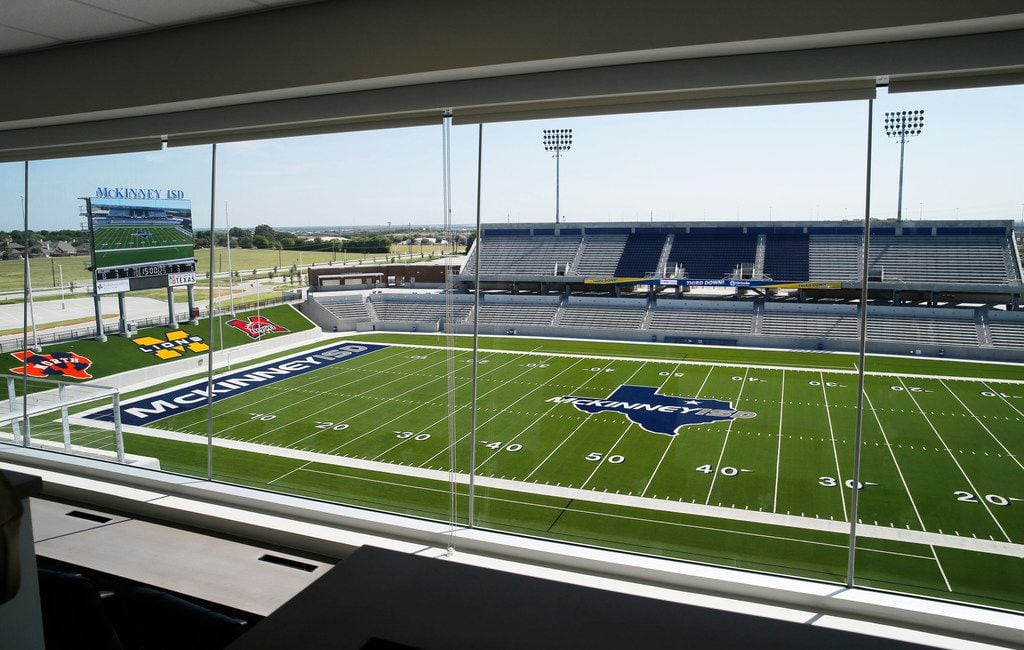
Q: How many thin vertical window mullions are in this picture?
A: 4